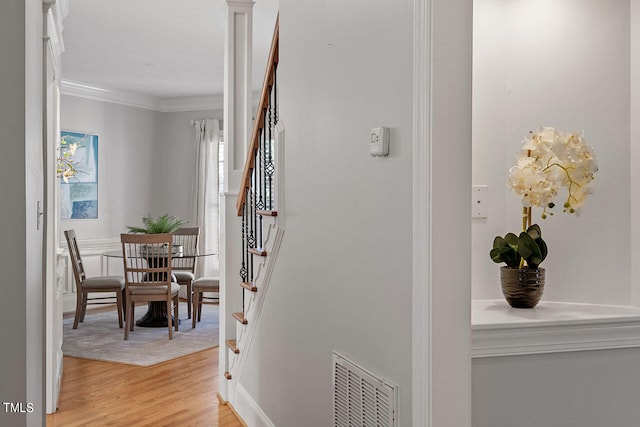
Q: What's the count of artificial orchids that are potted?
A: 1